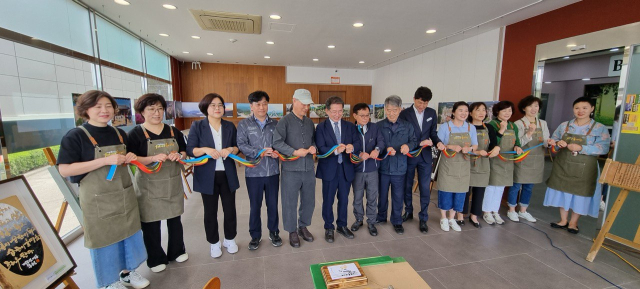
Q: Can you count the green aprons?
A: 7